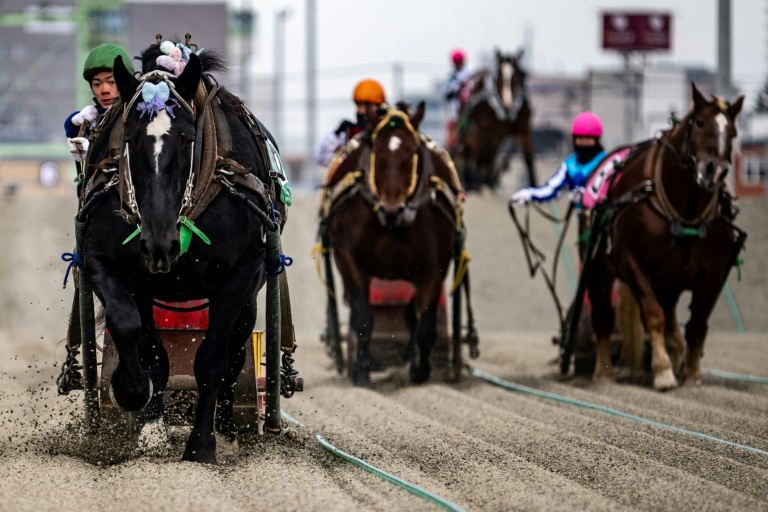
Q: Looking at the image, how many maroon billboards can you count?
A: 1